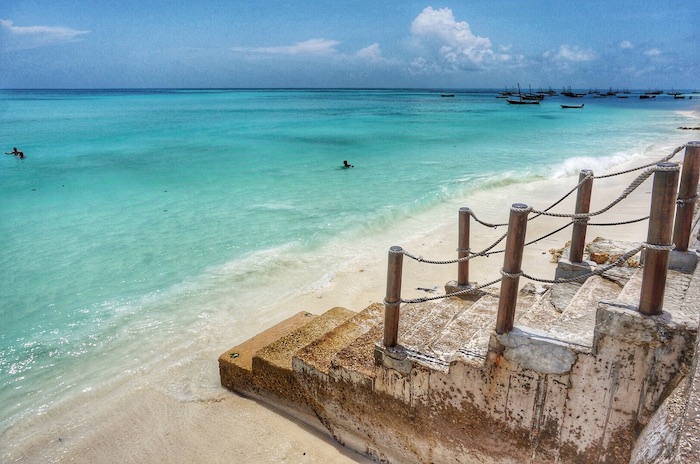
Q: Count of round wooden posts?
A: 6